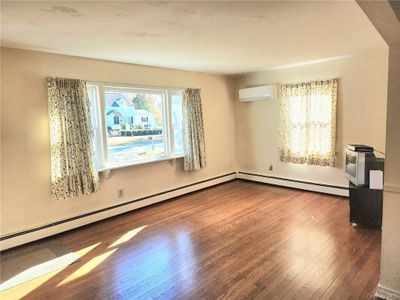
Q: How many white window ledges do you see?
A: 1